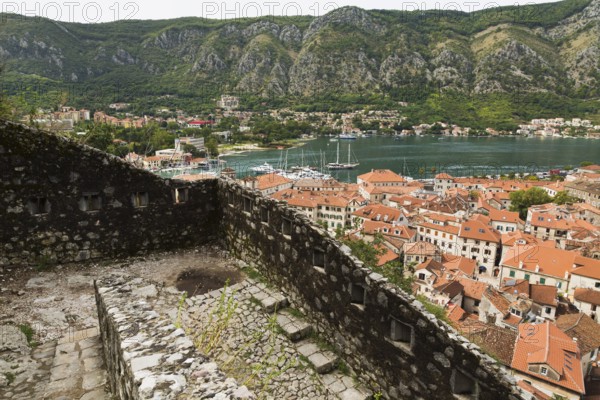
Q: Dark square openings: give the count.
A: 12